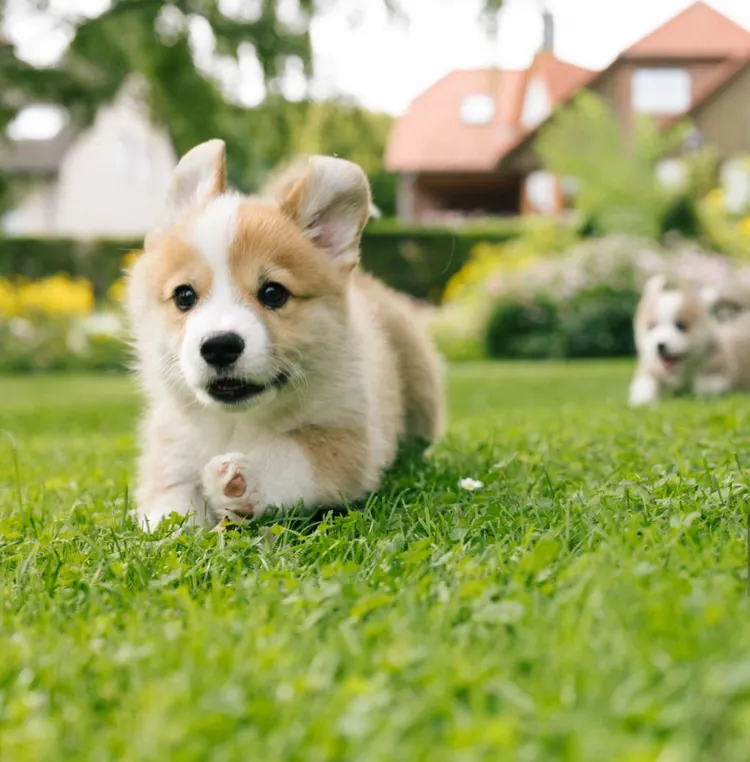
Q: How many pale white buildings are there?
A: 1